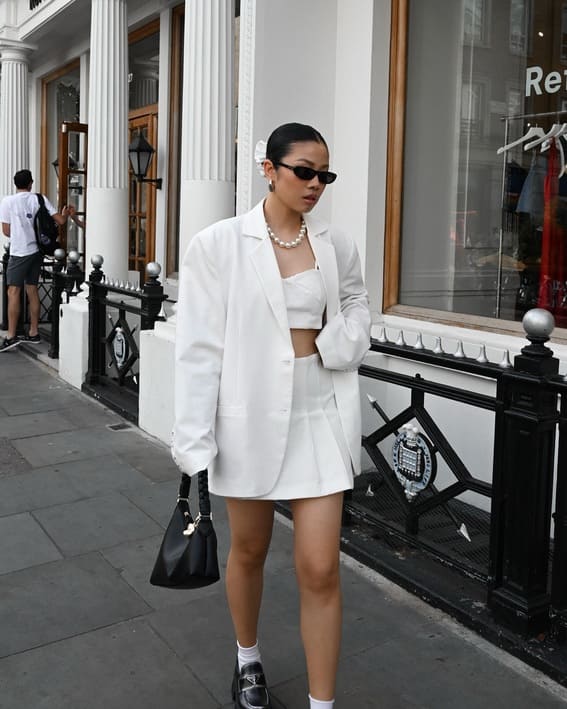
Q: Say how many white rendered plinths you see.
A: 2